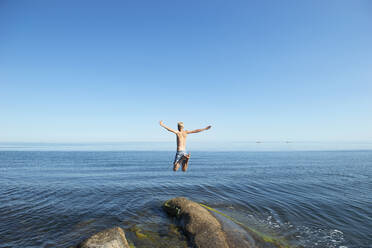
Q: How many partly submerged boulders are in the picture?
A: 2